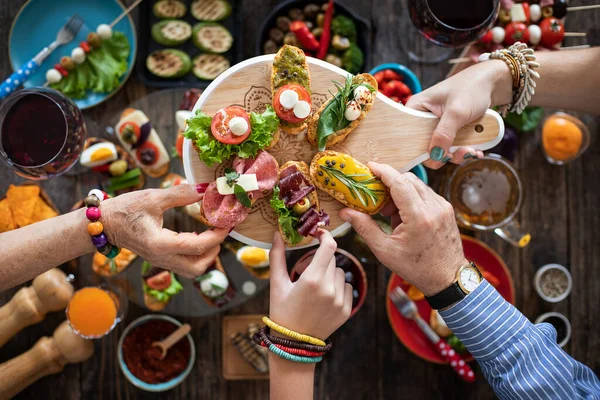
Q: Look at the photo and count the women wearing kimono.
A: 0